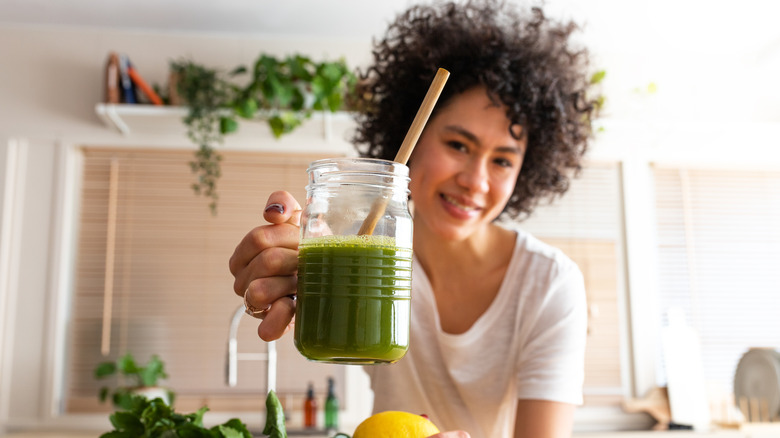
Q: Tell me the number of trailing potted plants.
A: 2